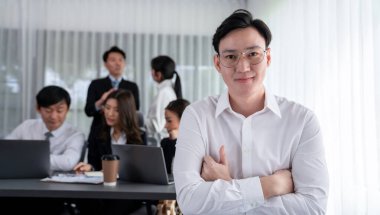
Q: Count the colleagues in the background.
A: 5